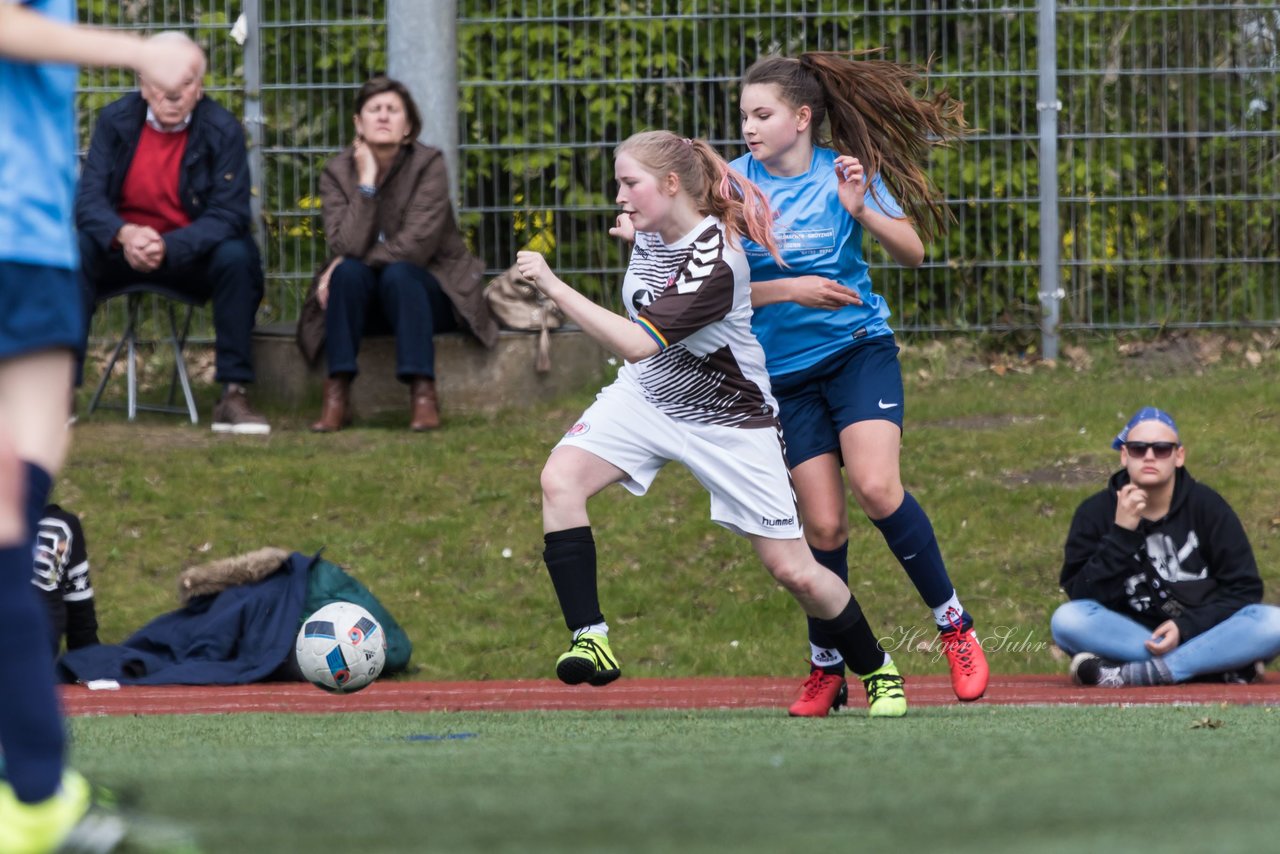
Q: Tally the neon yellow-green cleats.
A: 3